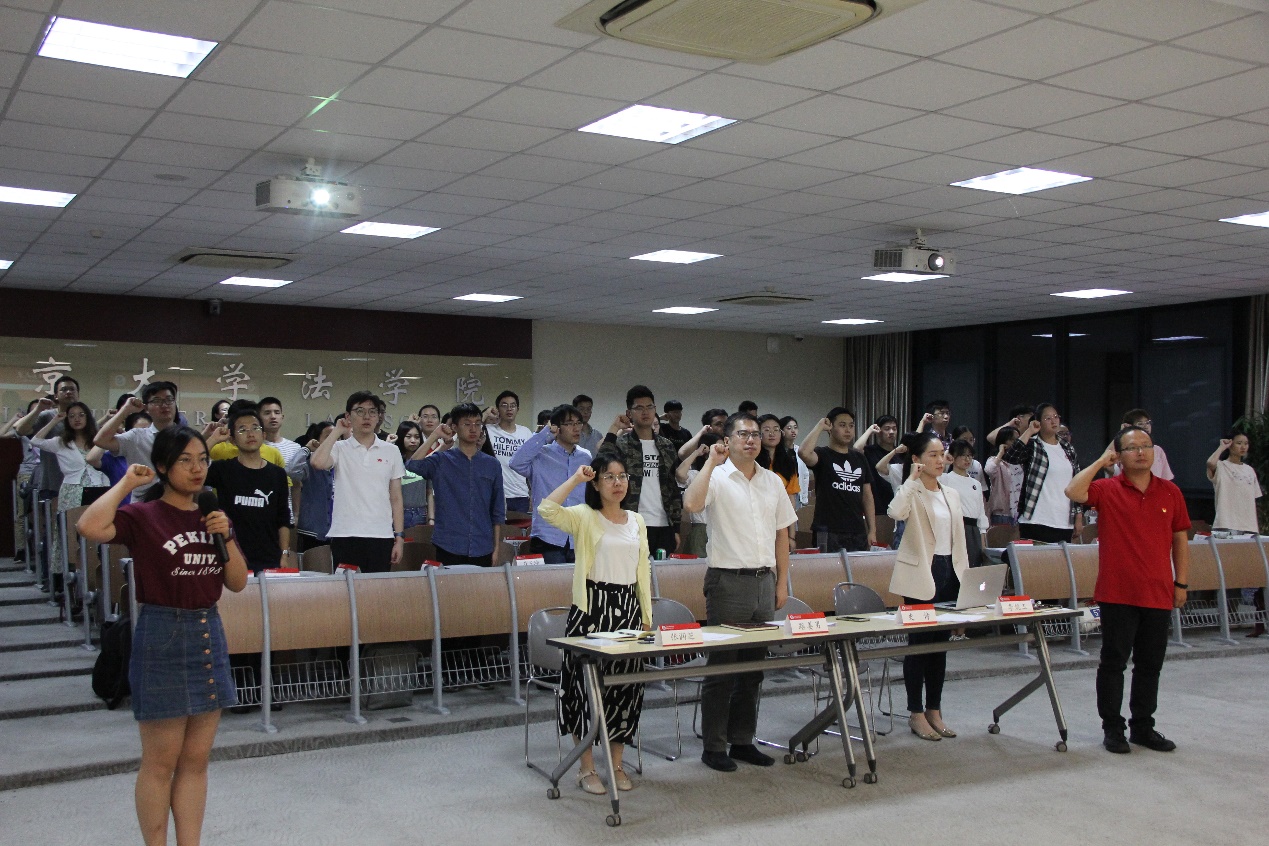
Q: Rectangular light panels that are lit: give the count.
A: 14